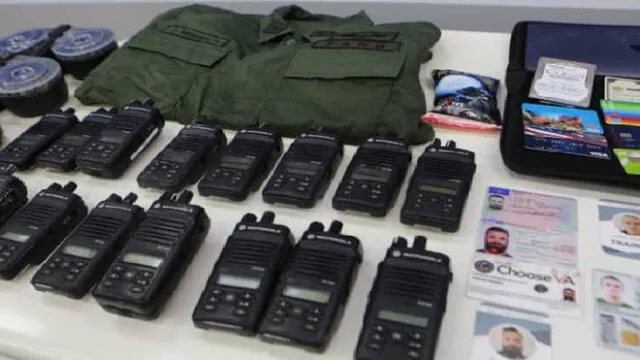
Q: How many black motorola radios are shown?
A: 15